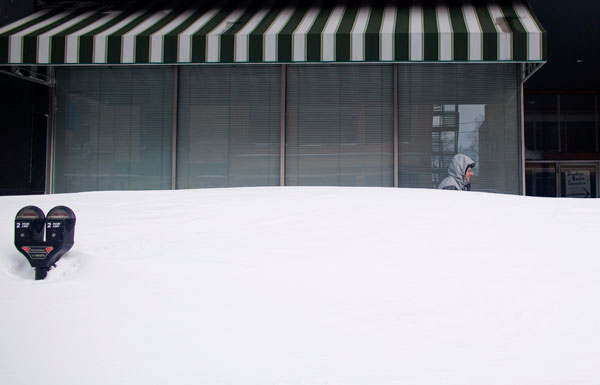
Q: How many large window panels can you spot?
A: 4